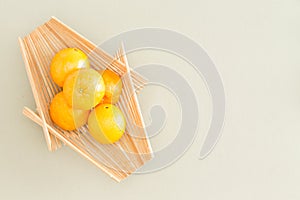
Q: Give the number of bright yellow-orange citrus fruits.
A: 5